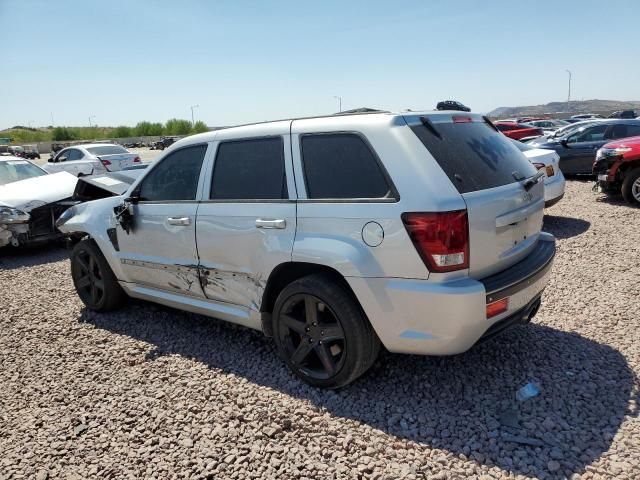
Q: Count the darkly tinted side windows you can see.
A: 3